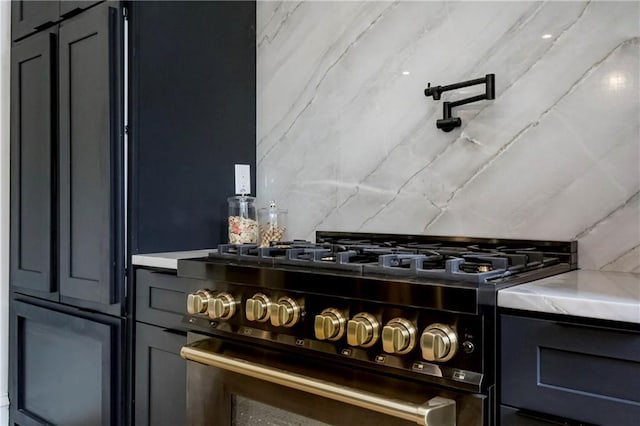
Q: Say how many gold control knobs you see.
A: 8